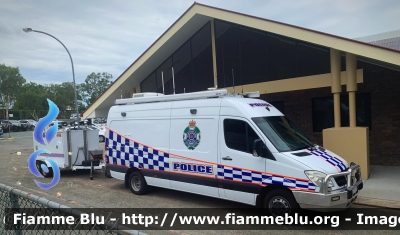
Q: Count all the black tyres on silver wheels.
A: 2